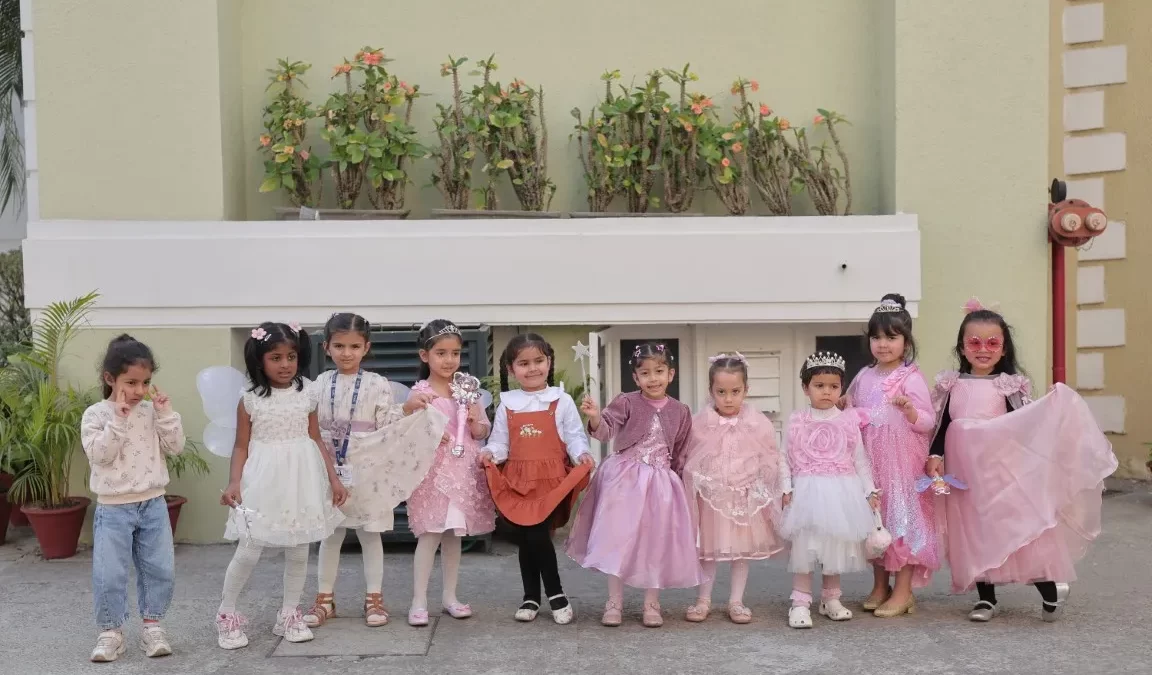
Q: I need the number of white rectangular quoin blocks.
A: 10